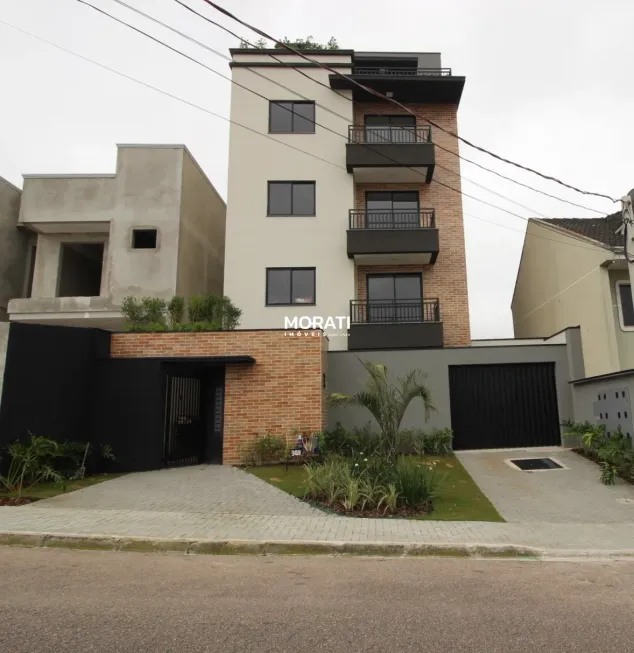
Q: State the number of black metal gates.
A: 2